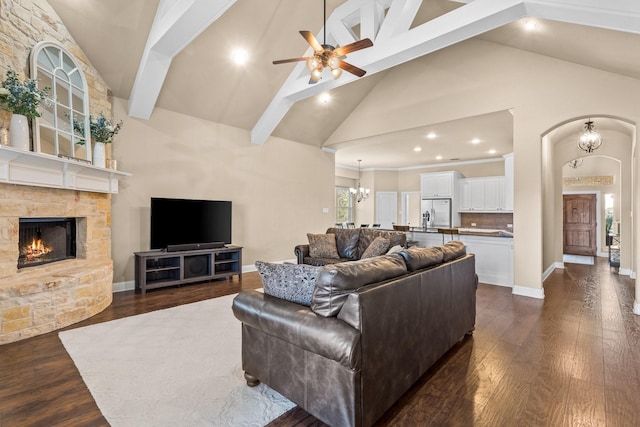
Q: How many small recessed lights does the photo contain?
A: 8